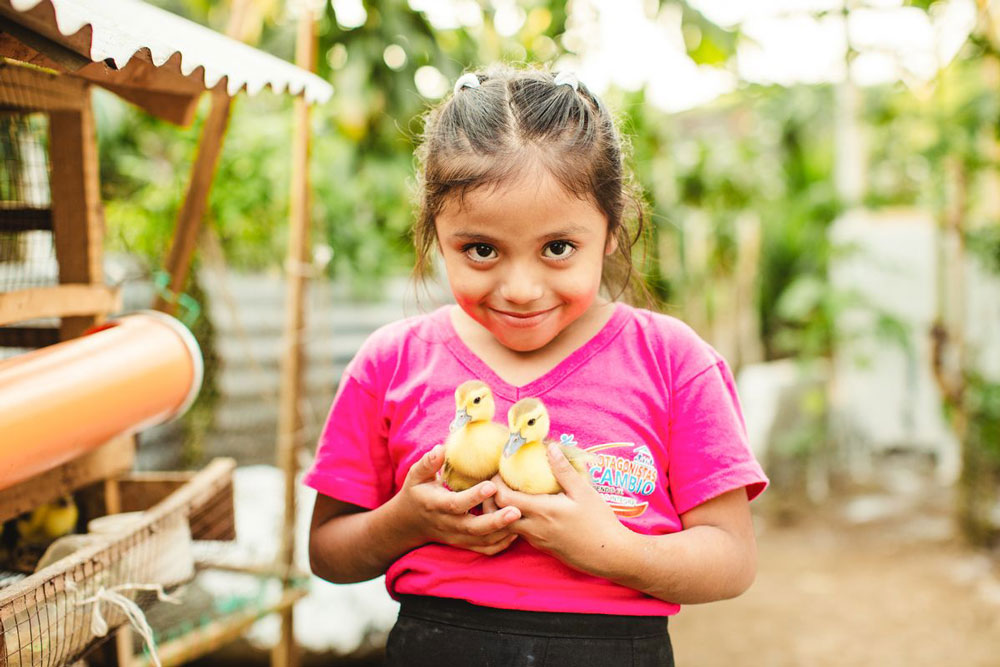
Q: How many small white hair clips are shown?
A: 2